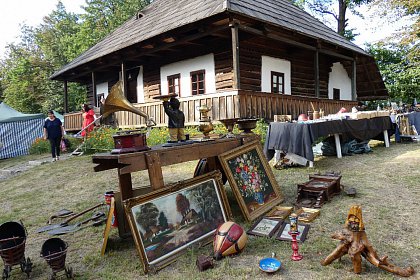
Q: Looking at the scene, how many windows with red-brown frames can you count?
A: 3